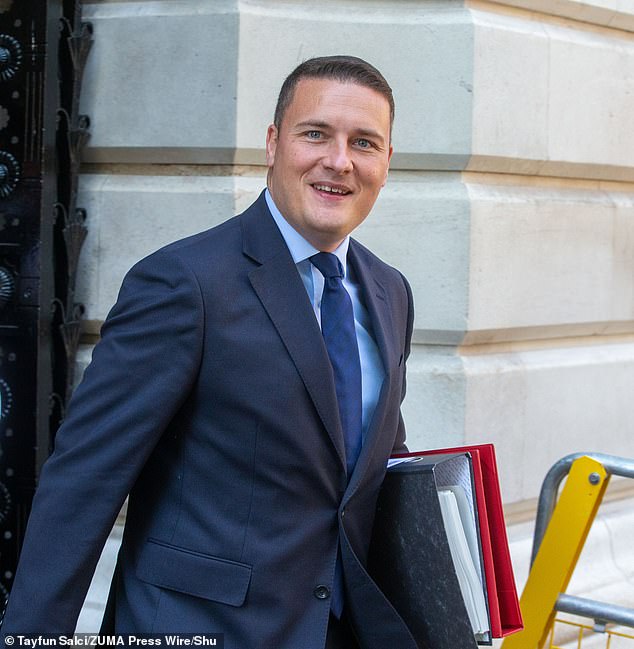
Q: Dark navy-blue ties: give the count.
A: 1